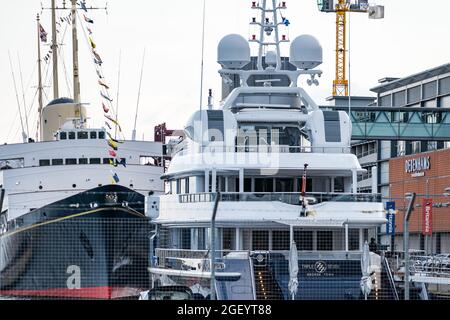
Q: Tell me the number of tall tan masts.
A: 3